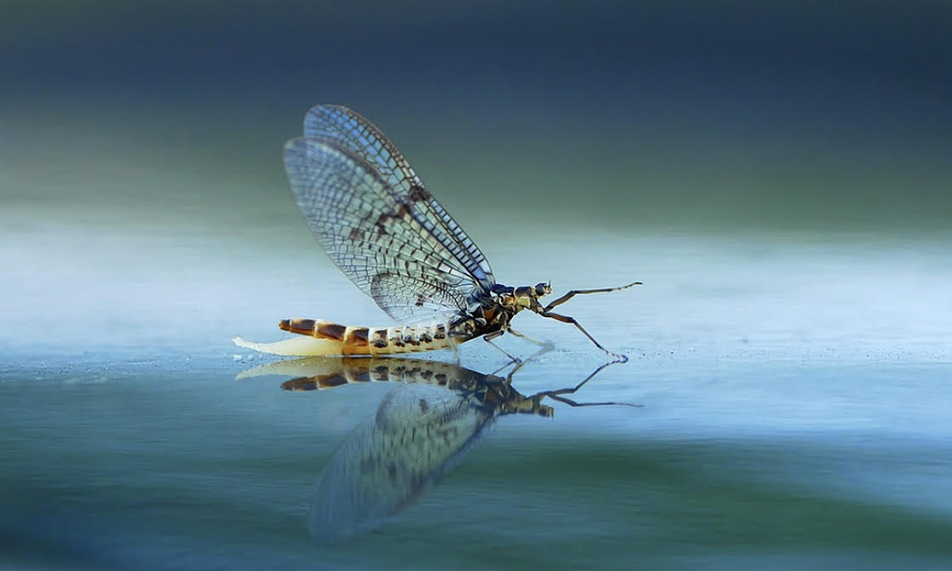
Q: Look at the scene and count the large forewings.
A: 2